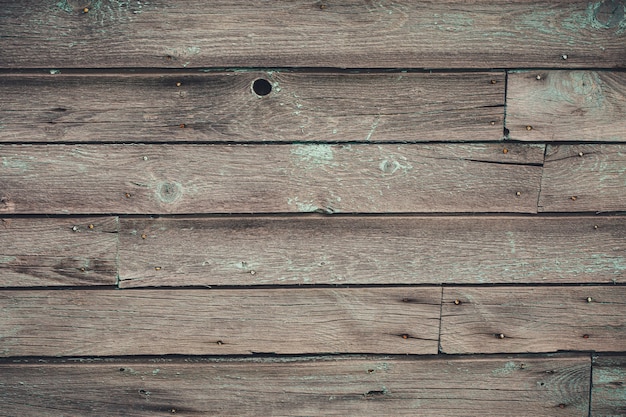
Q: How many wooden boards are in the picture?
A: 11